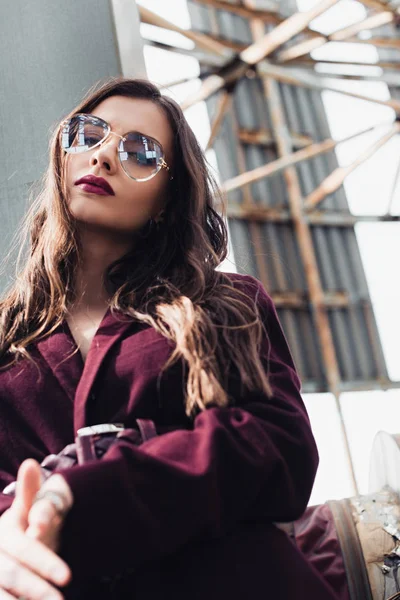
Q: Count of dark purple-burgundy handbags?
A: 0